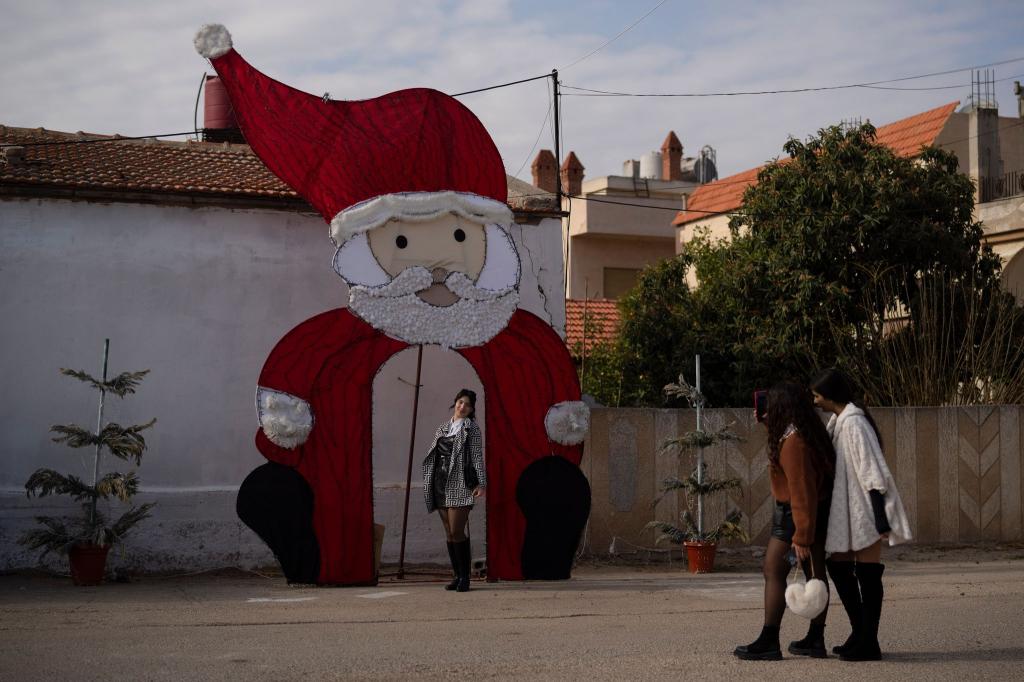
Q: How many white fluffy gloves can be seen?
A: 2